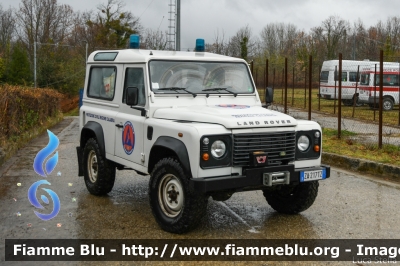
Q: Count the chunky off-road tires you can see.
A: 3